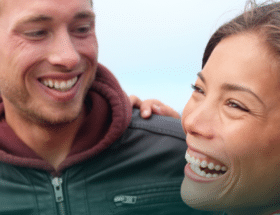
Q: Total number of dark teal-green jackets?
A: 1